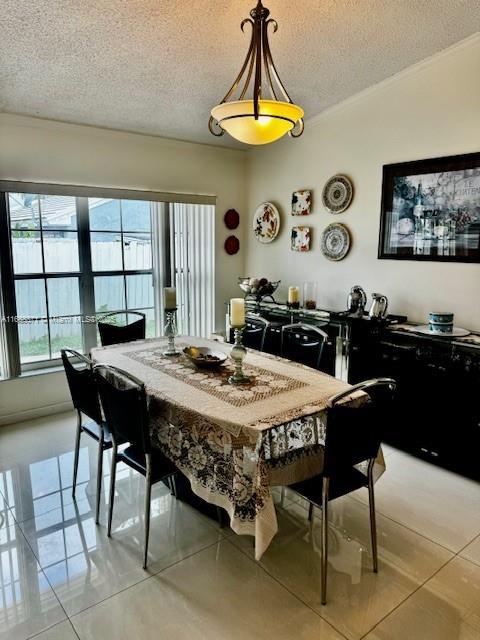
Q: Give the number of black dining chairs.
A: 6